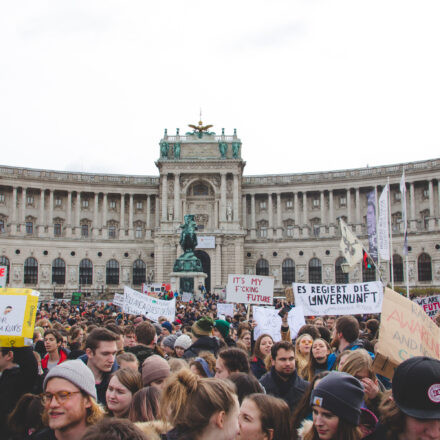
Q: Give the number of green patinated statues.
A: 5